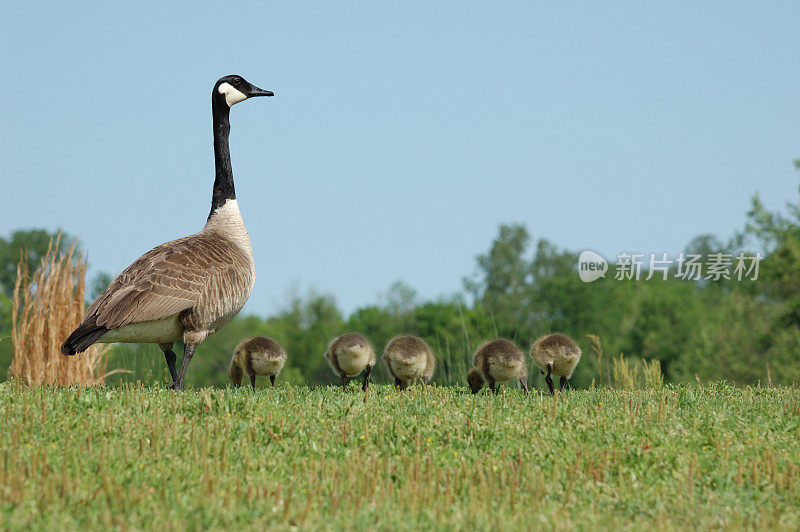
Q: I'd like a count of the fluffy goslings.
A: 5